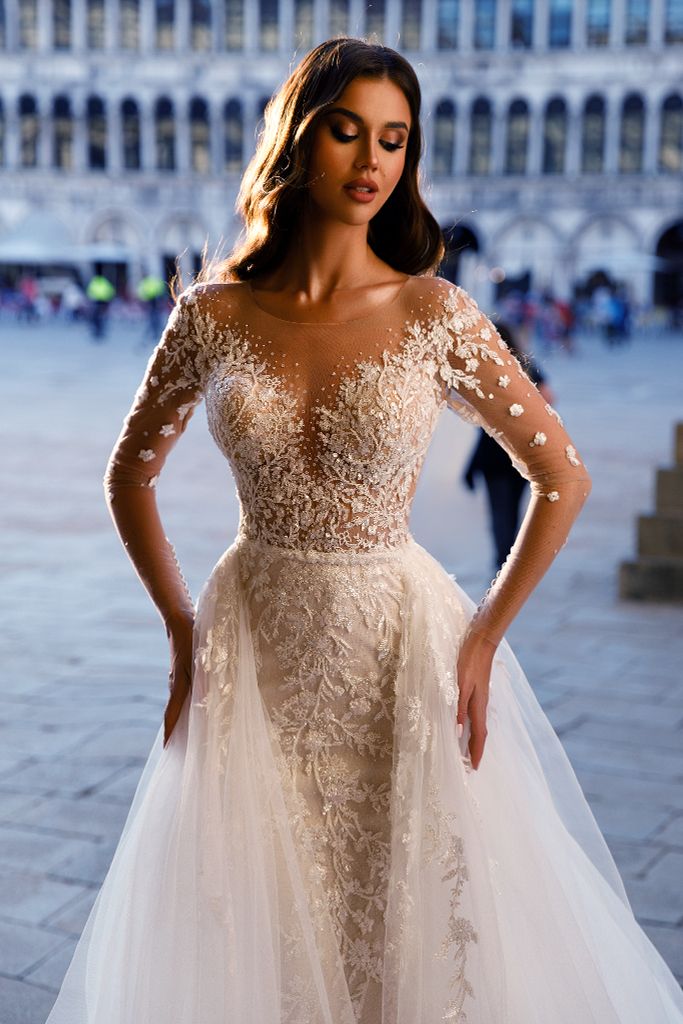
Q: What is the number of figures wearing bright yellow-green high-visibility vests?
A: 2